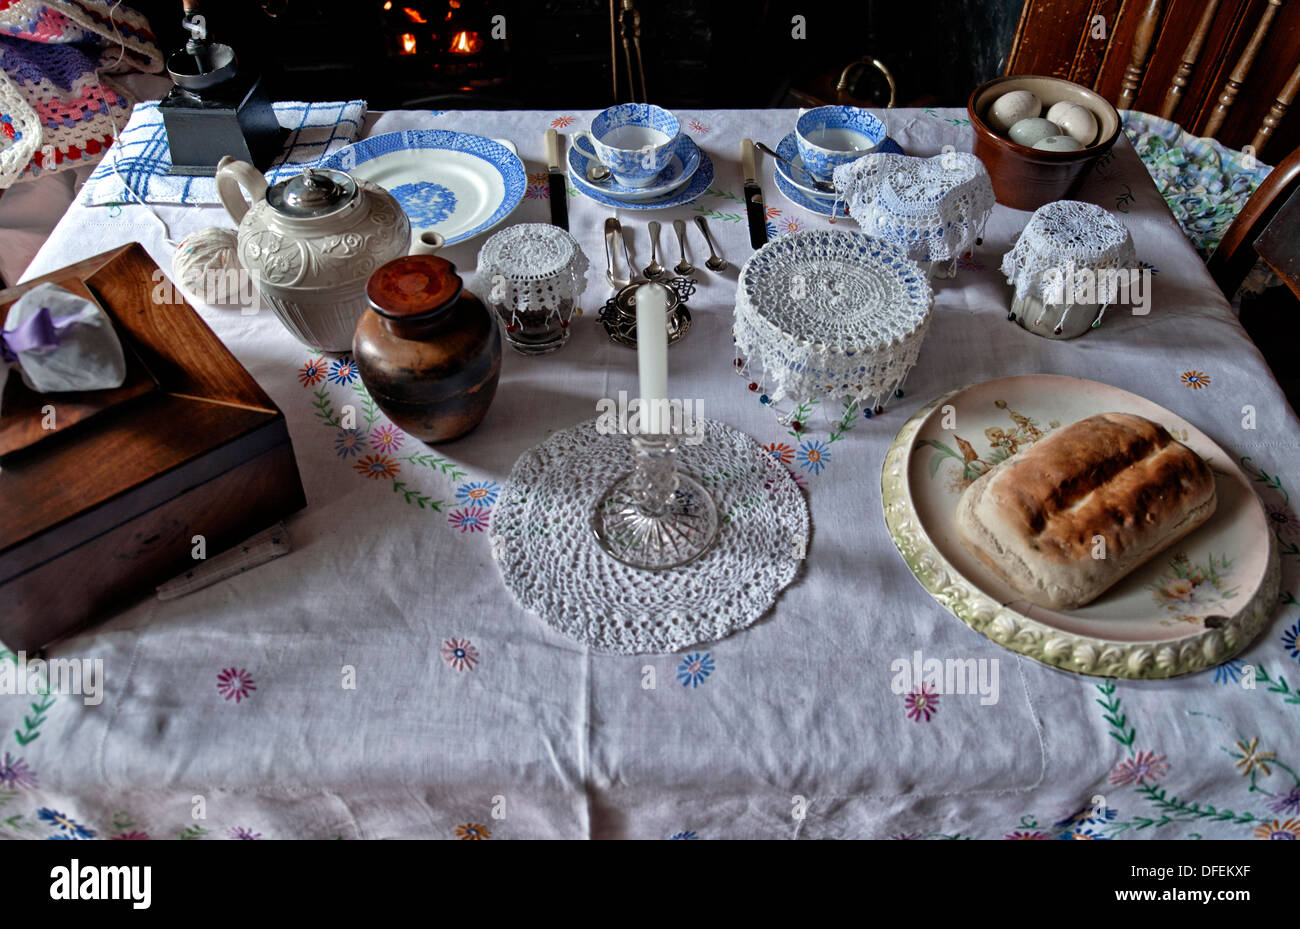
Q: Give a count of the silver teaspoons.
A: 5